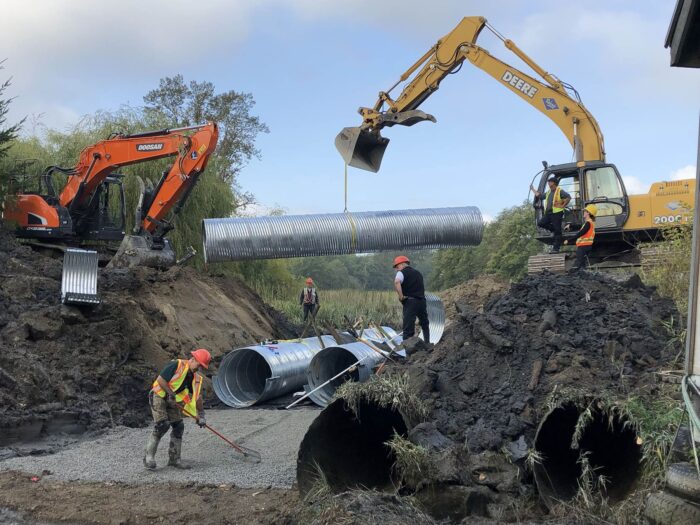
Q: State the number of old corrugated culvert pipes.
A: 2